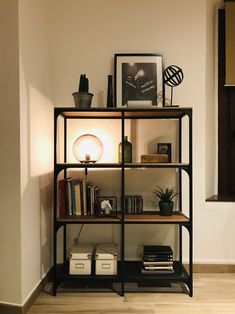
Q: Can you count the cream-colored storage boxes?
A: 2